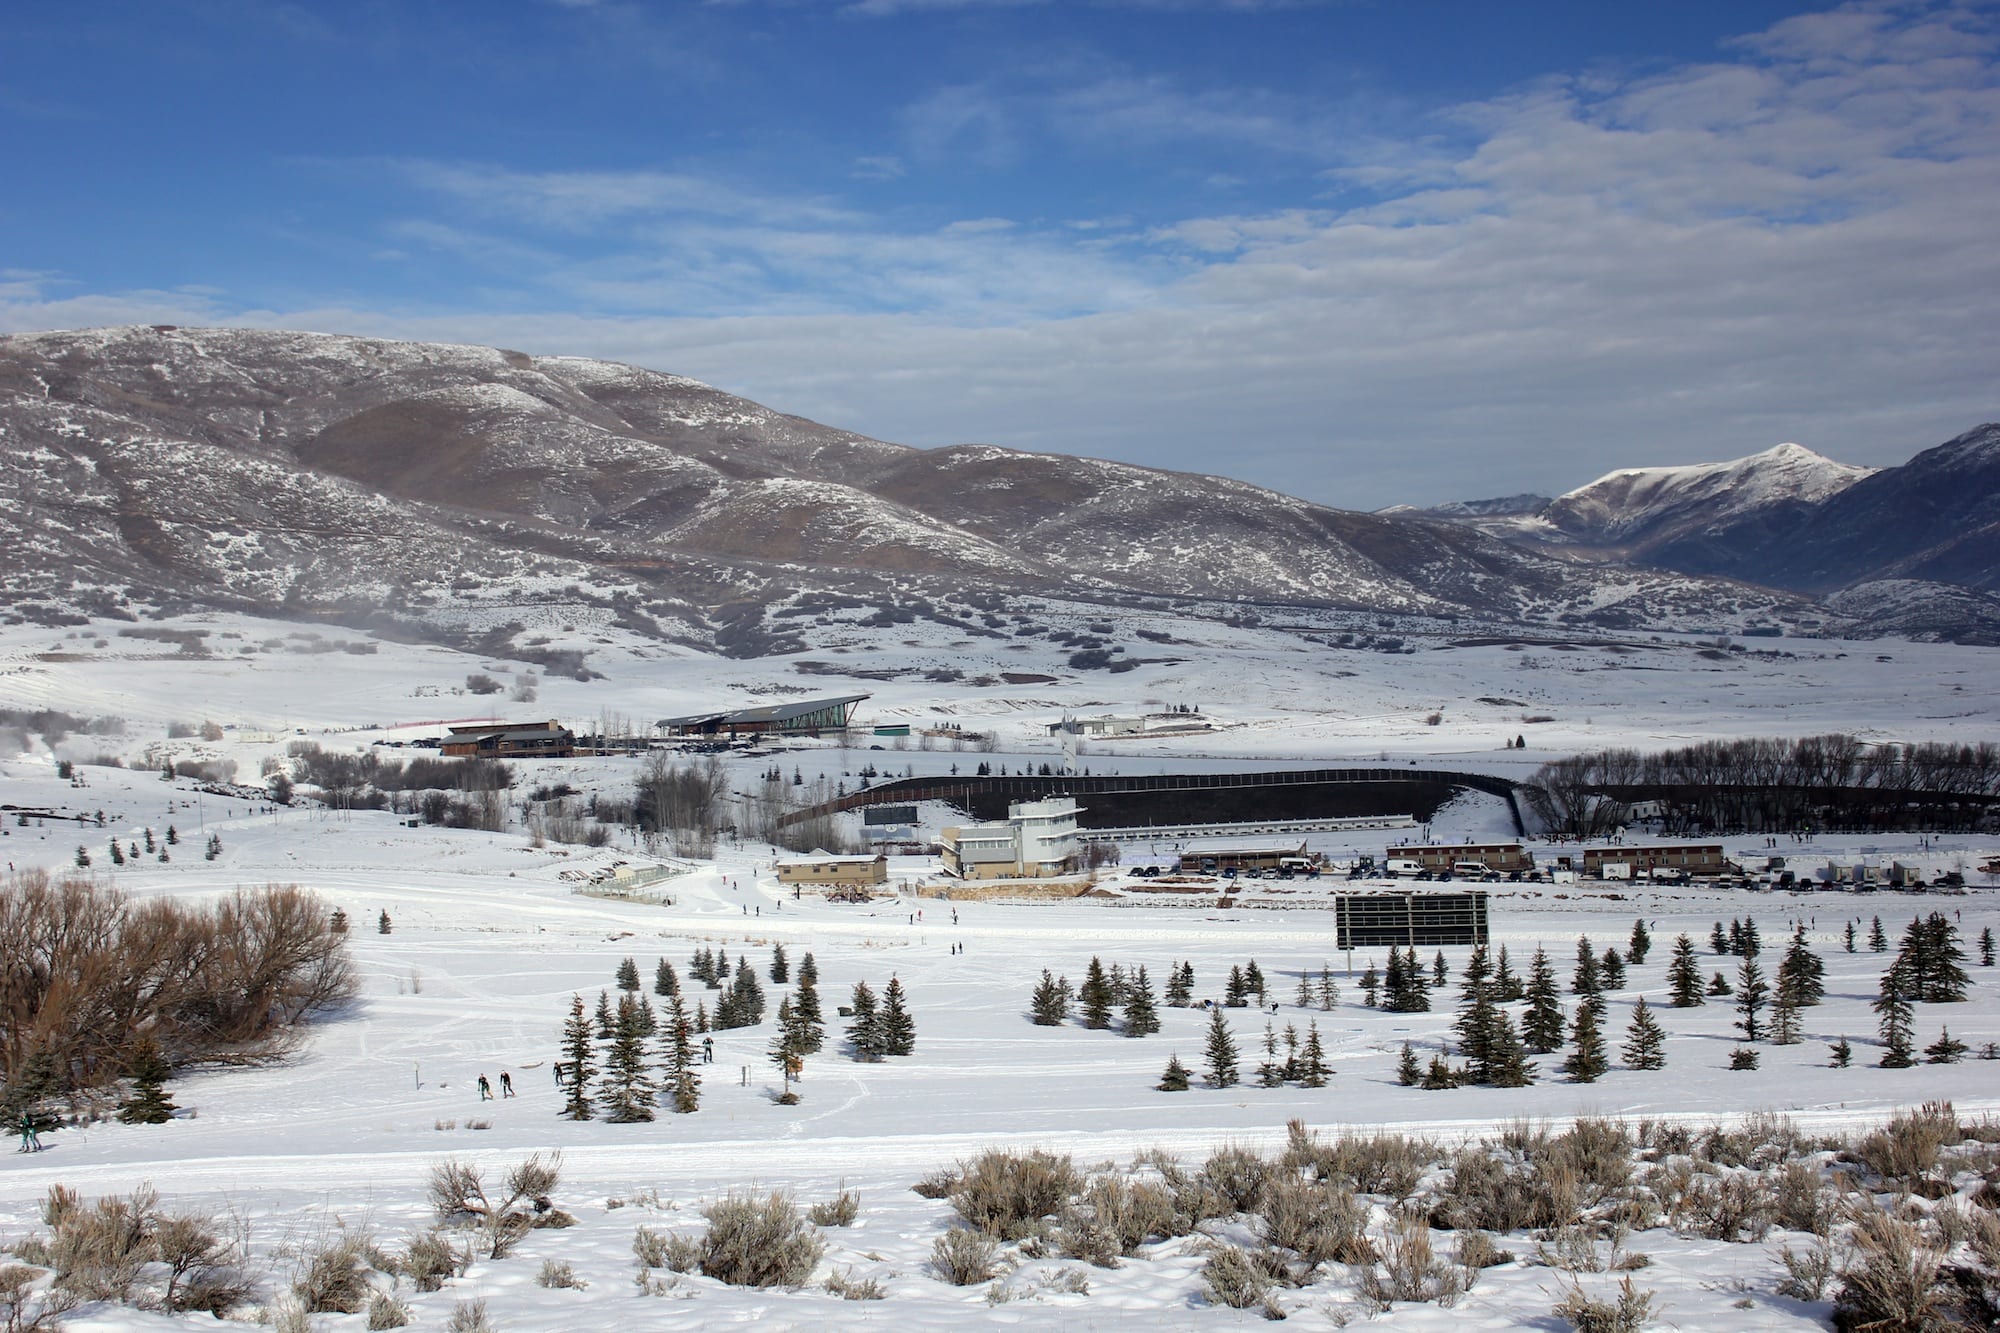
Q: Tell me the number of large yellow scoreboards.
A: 0